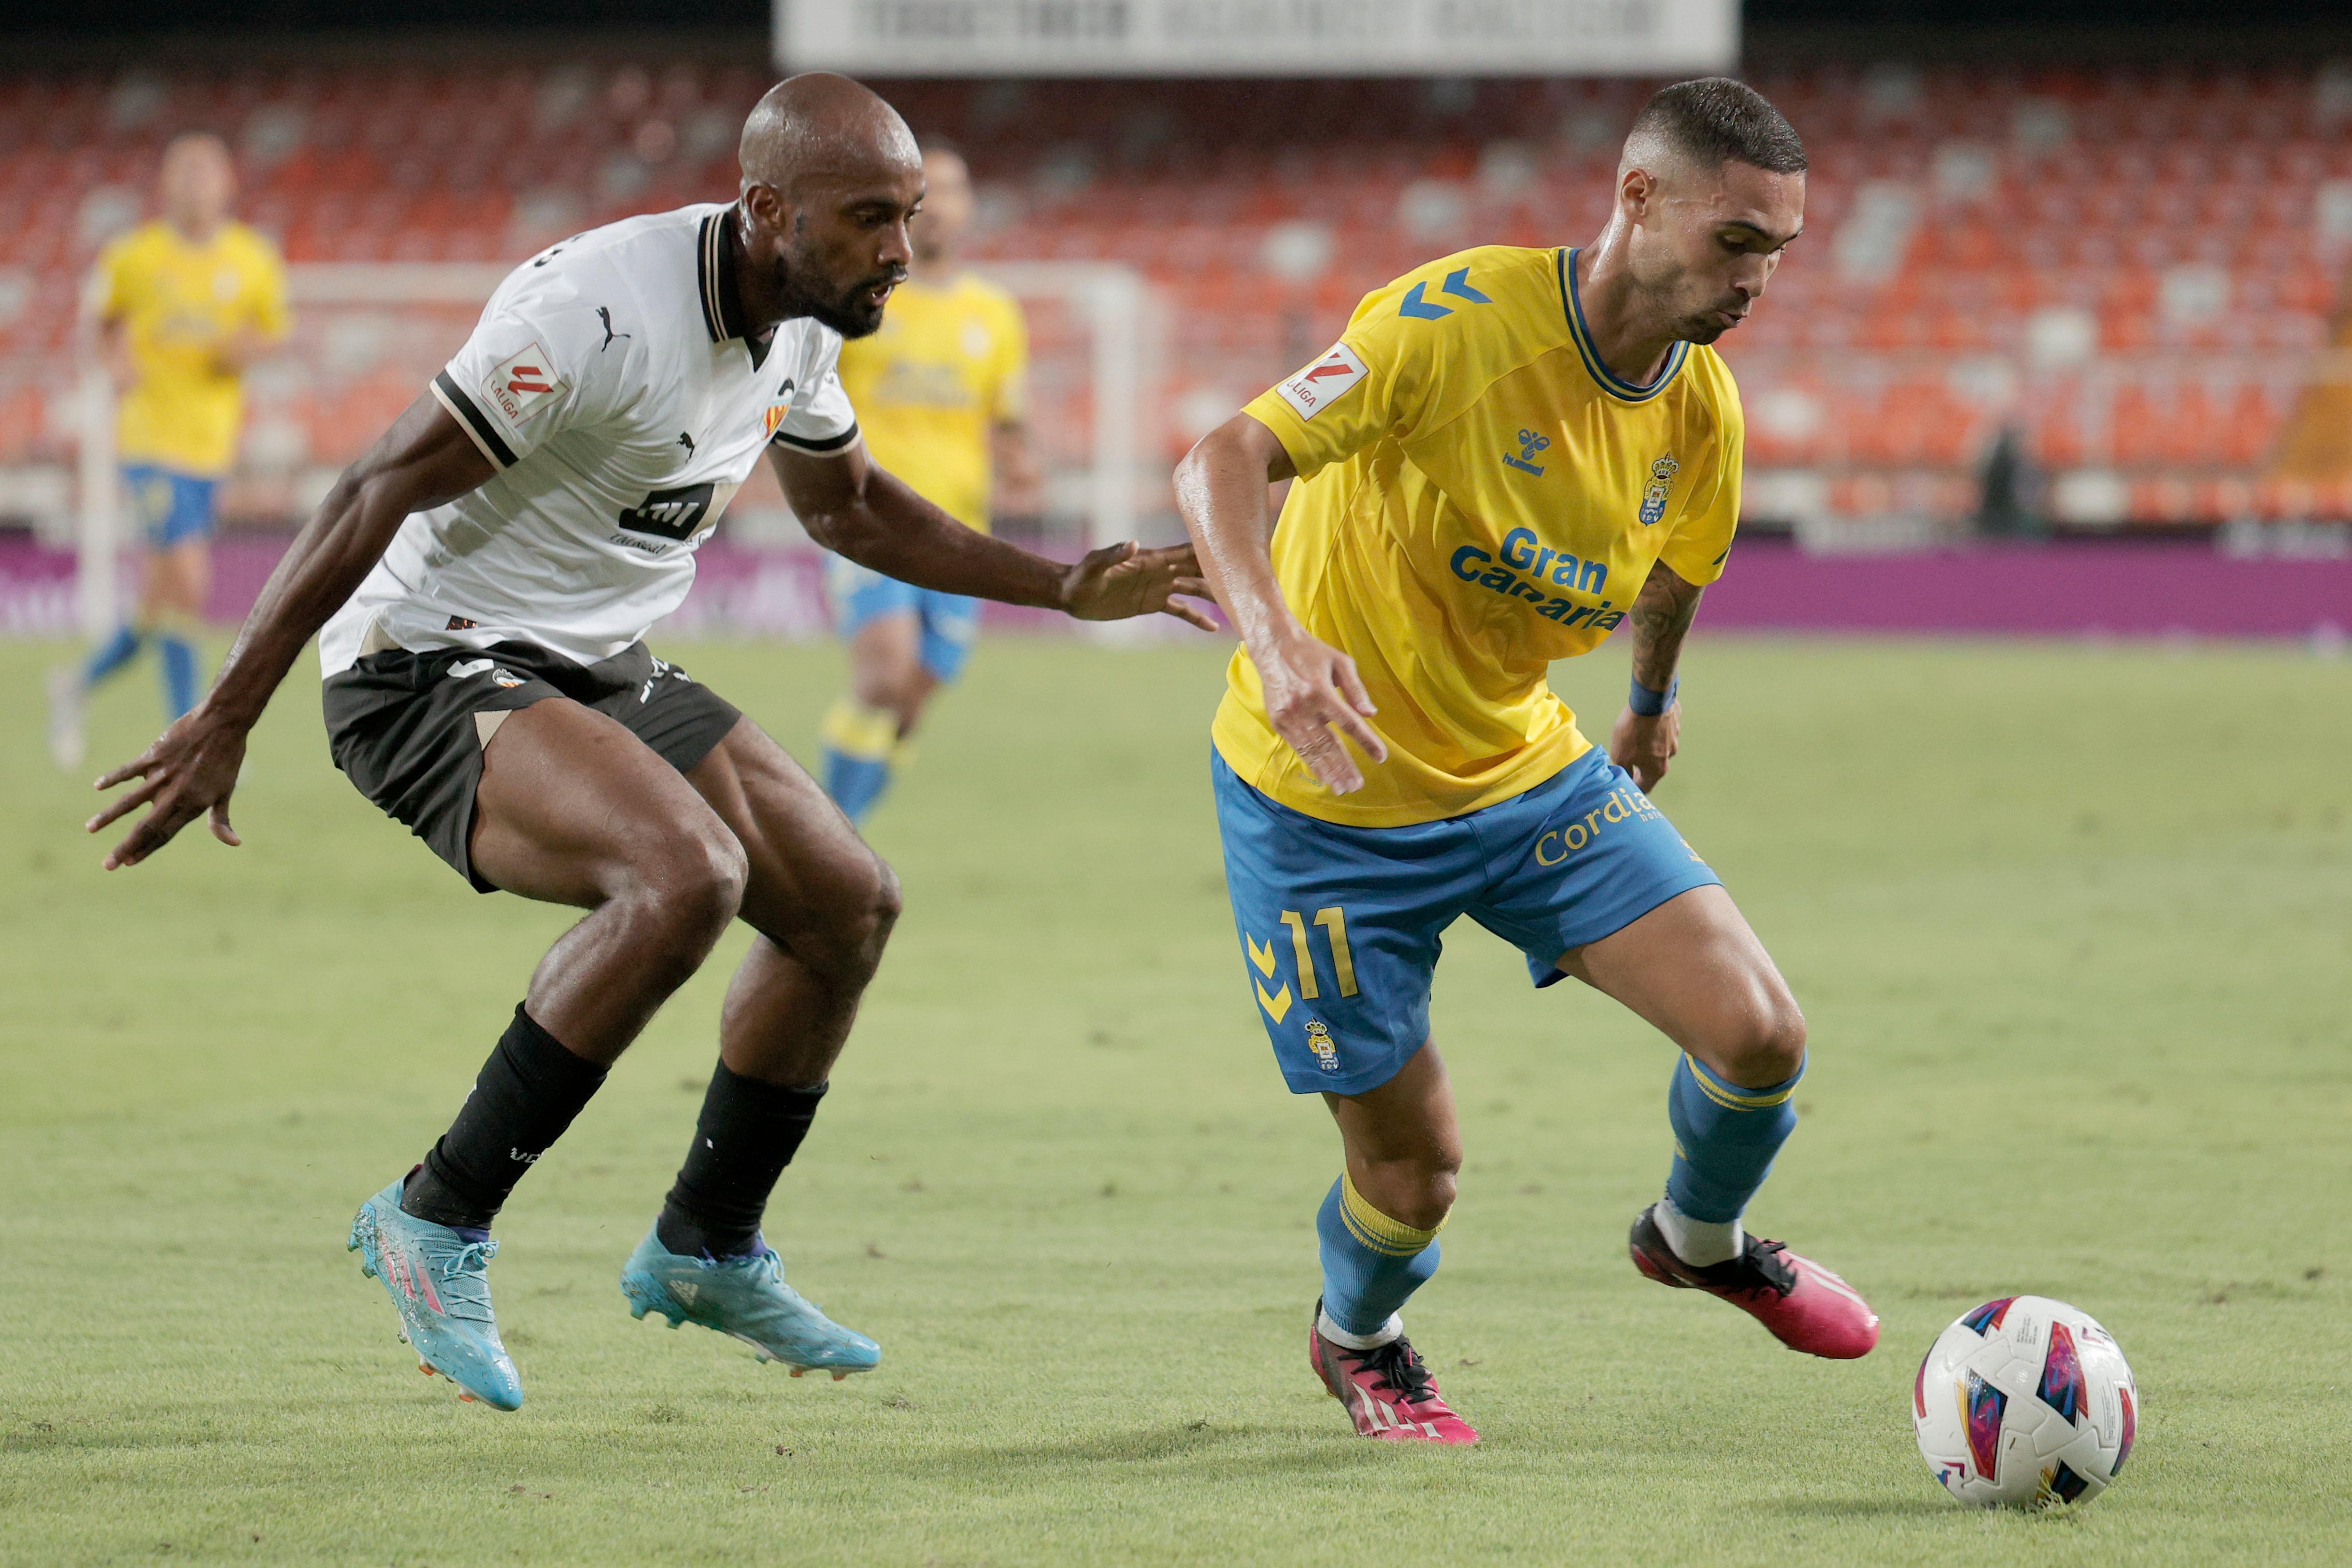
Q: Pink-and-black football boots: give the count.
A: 2